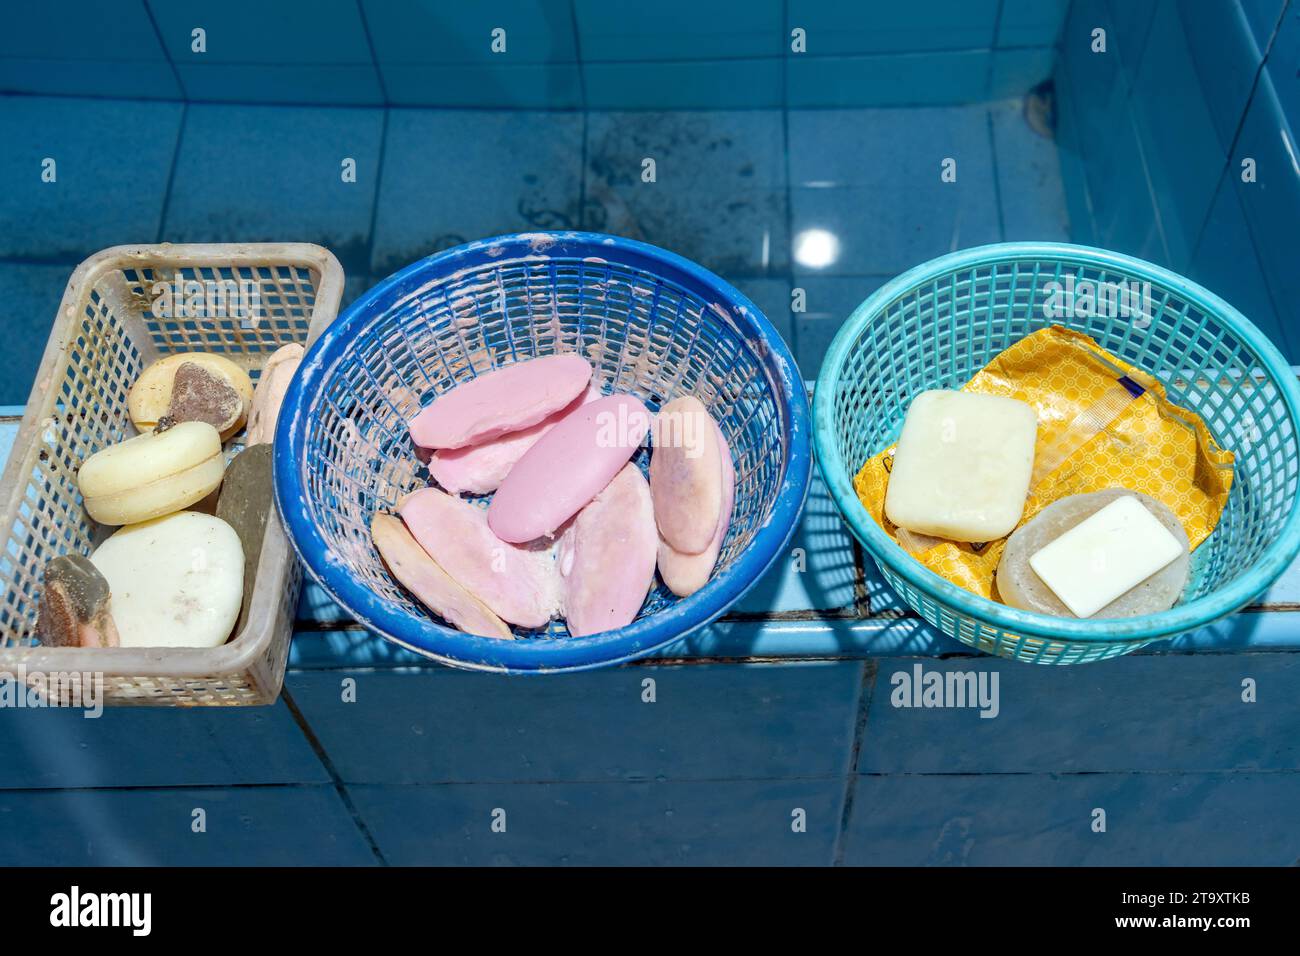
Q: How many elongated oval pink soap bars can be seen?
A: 8